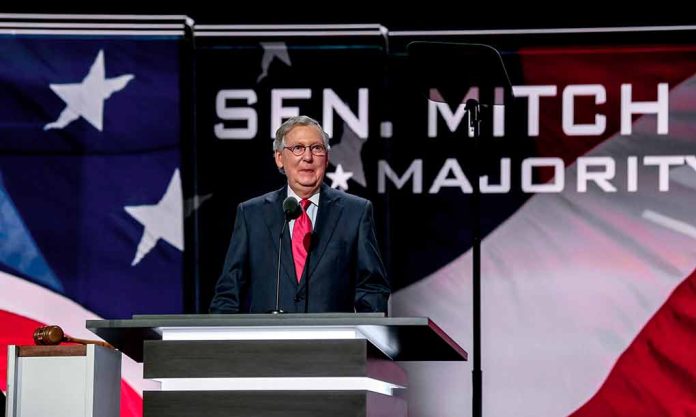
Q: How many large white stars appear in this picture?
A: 2